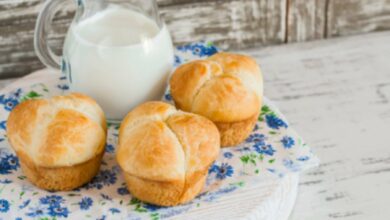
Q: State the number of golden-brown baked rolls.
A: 3